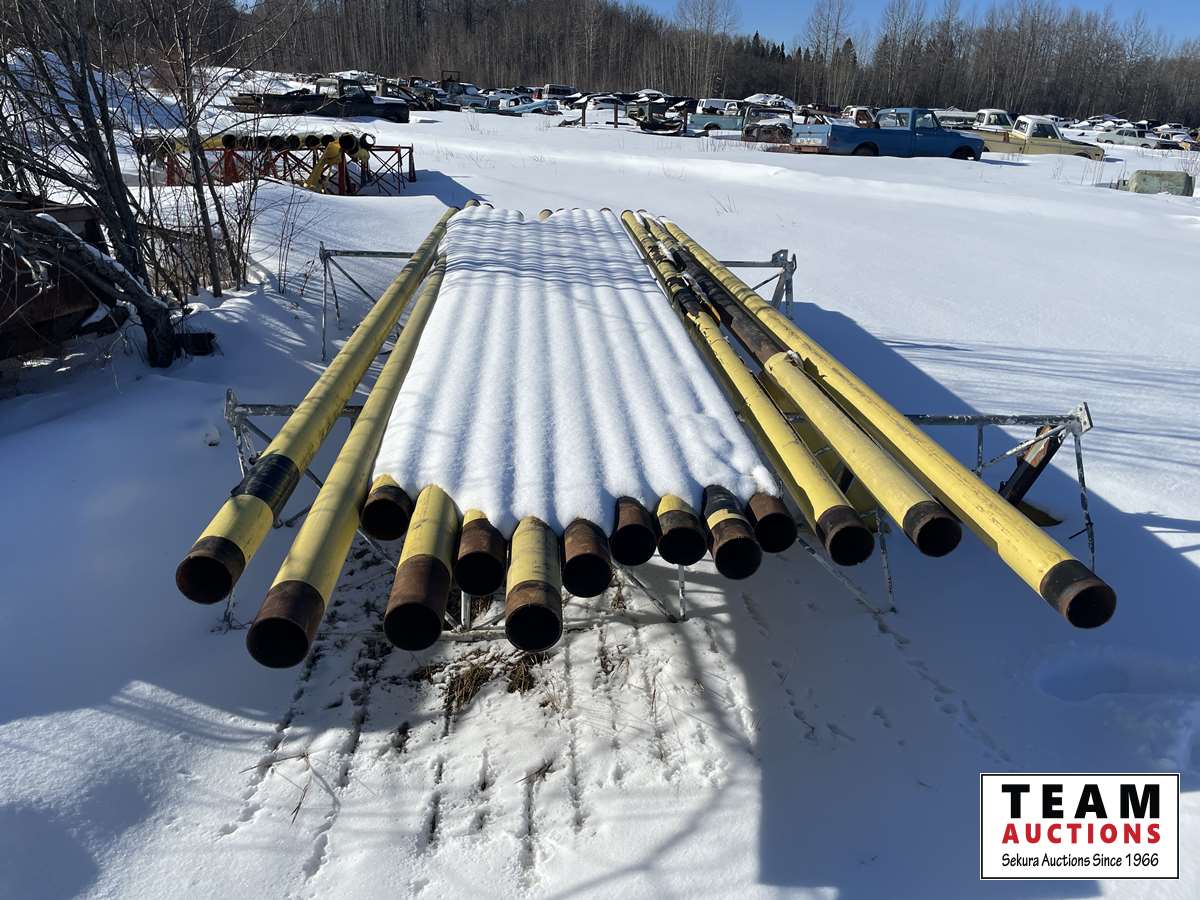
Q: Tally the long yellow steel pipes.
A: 14